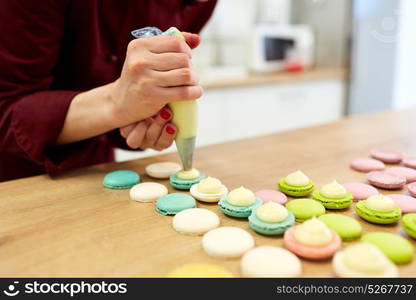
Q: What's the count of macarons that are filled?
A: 9